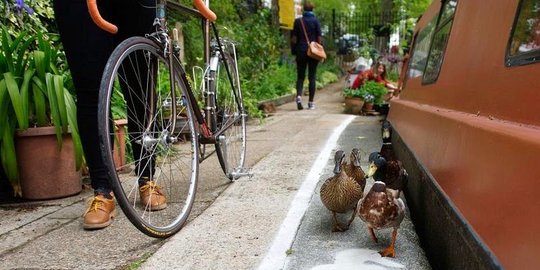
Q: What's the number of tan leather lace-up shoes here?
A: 2